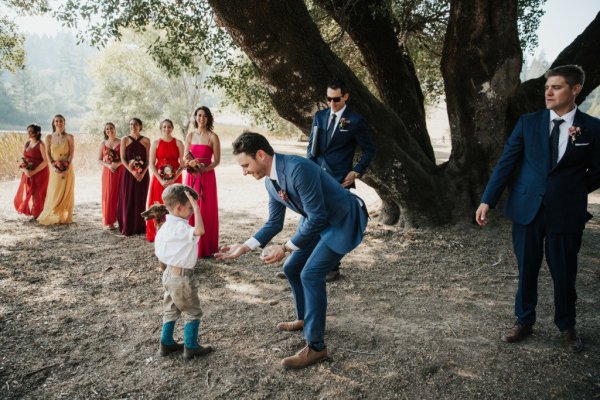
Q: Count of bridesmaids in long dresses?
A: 6